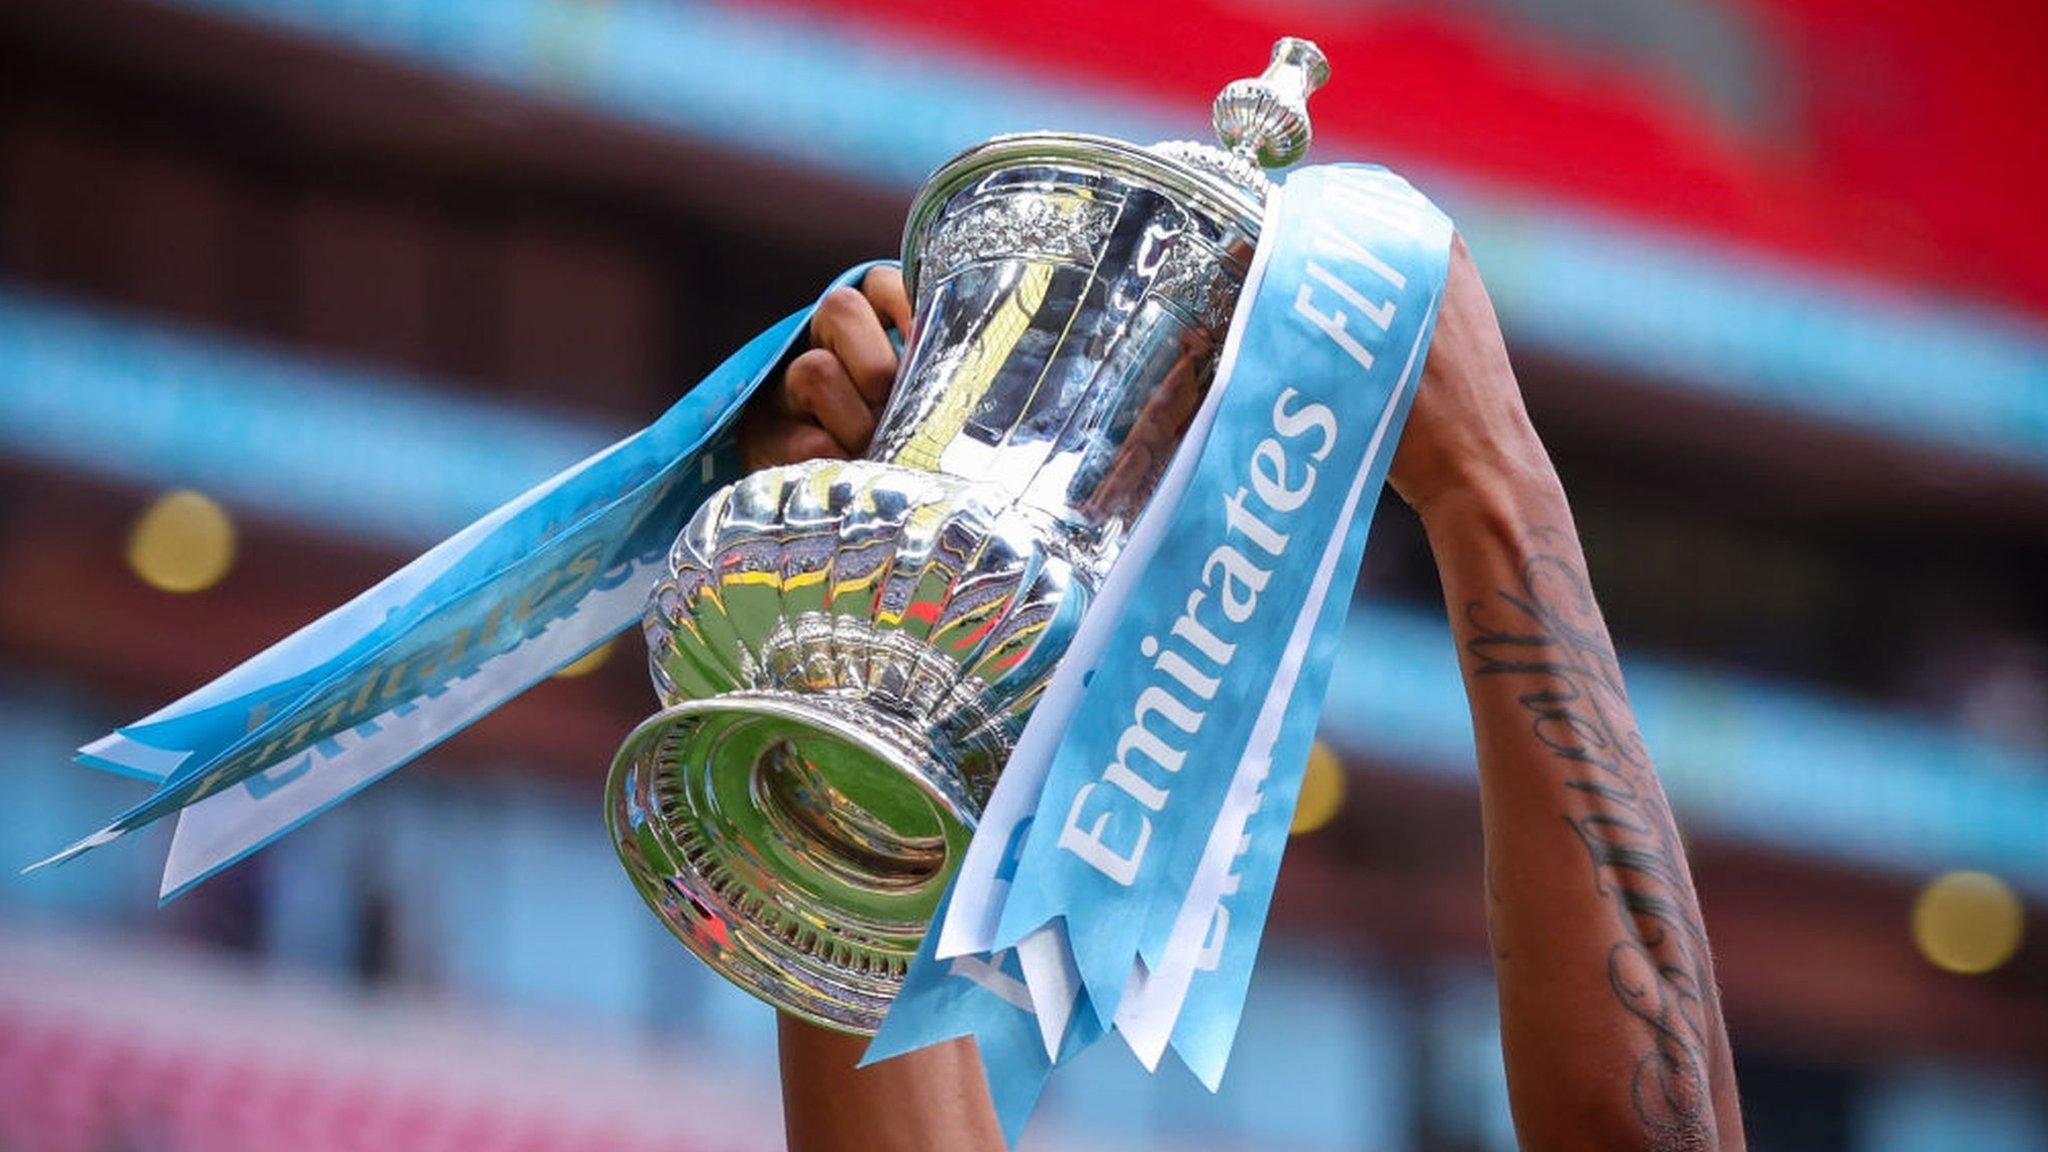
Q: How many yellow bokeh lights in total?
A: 4